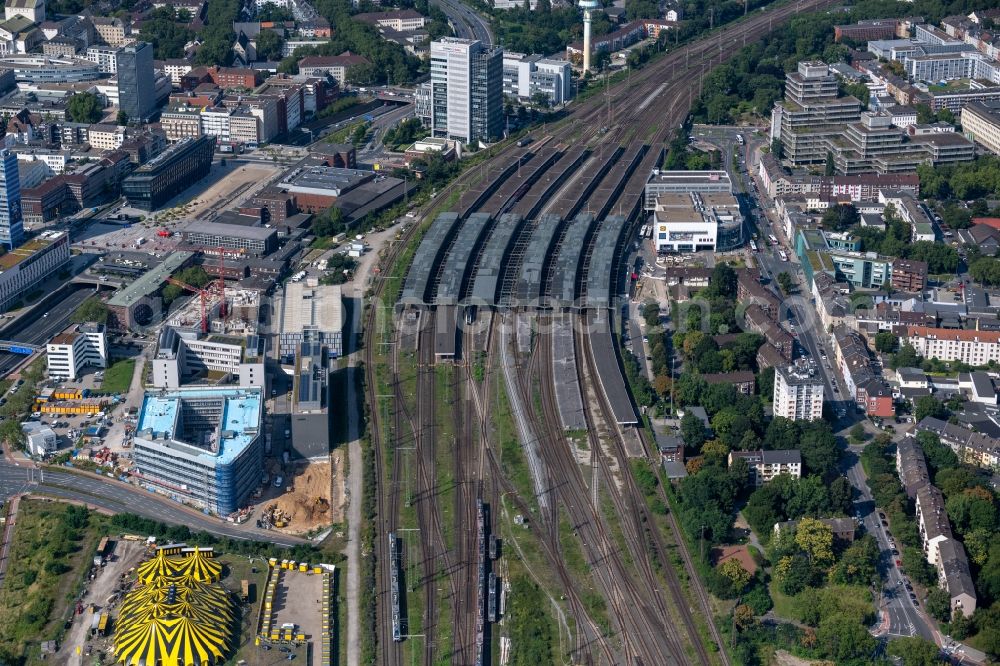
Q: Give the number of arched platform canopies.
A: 6